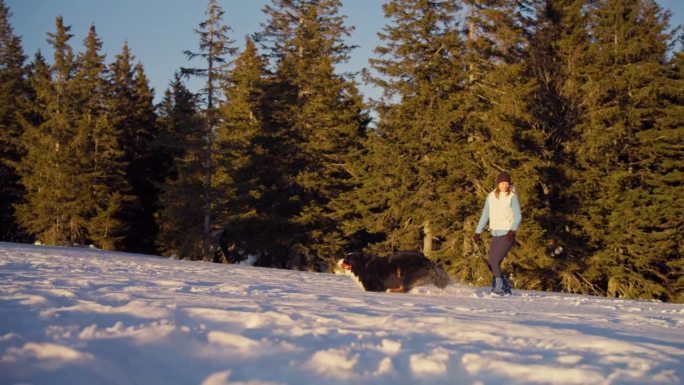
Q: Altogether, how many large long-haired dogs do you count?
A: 1